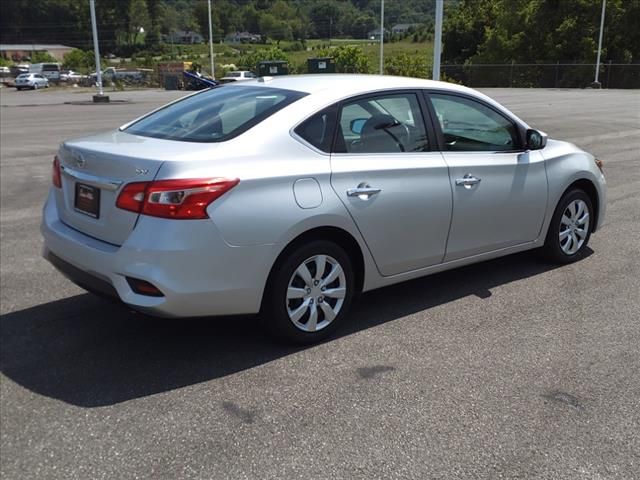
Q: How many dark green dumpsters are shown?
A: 2